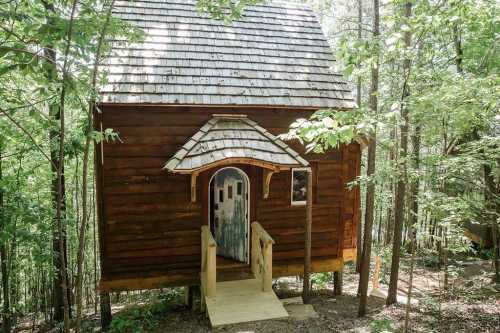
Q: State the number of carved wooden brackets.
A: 2